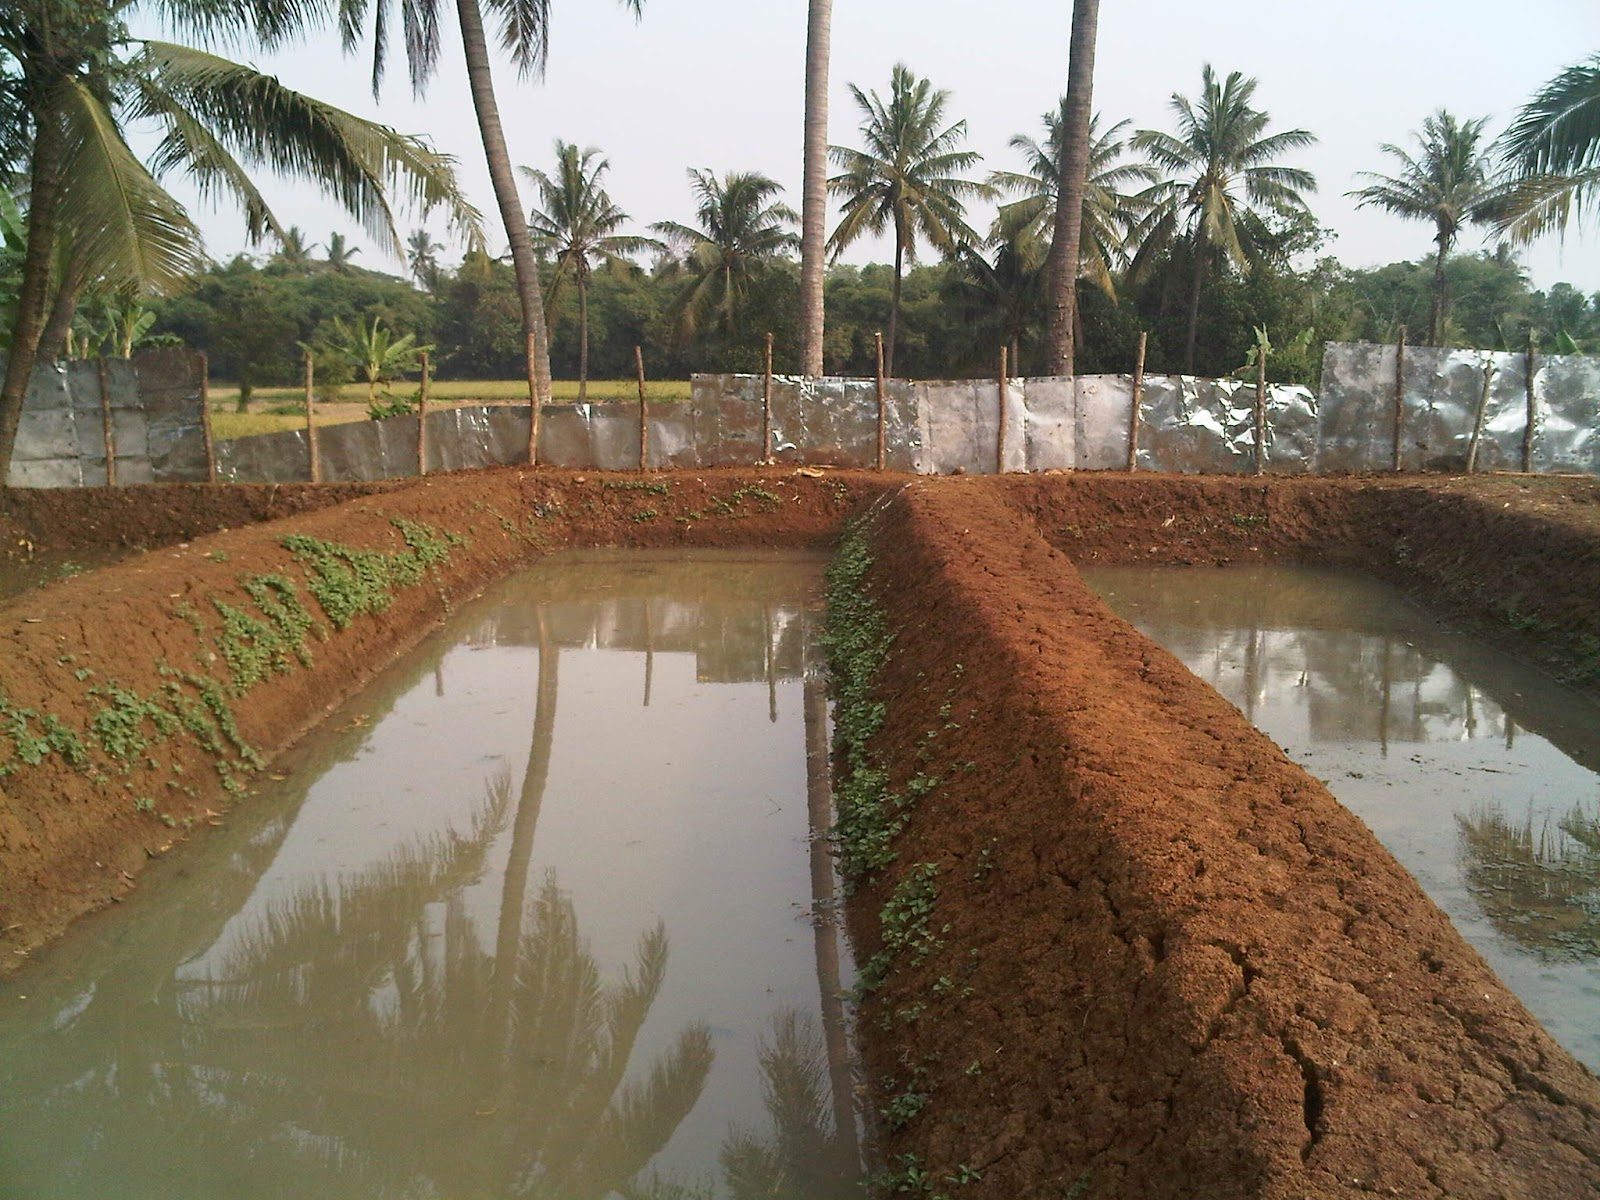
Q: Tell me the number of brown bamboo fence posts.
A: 14